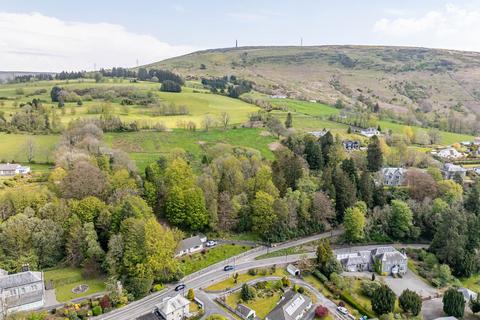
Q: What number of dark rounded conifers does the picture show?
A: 3